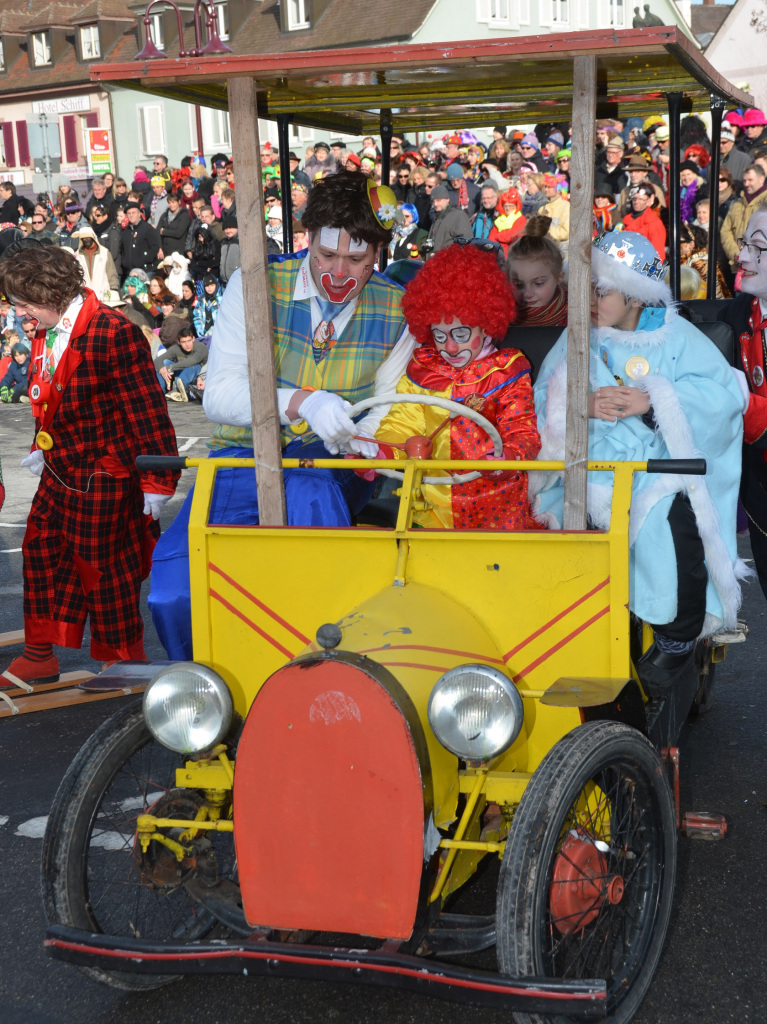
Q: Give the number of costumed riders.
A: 3